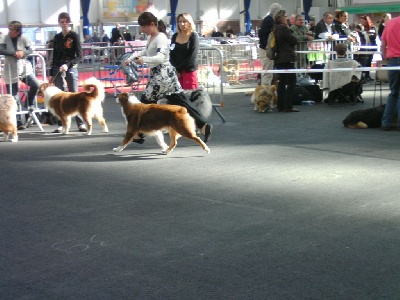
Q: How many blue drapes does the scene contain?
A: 4